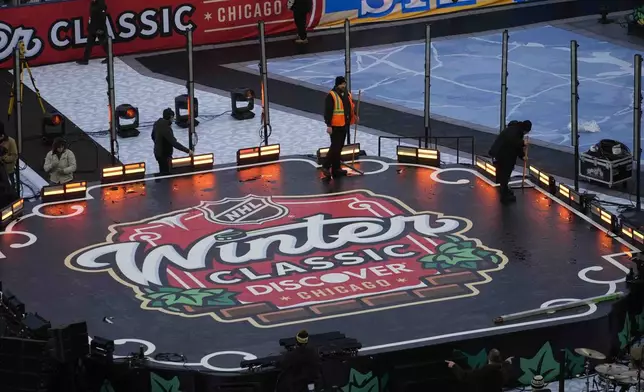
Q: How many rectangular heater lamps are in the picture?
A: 12